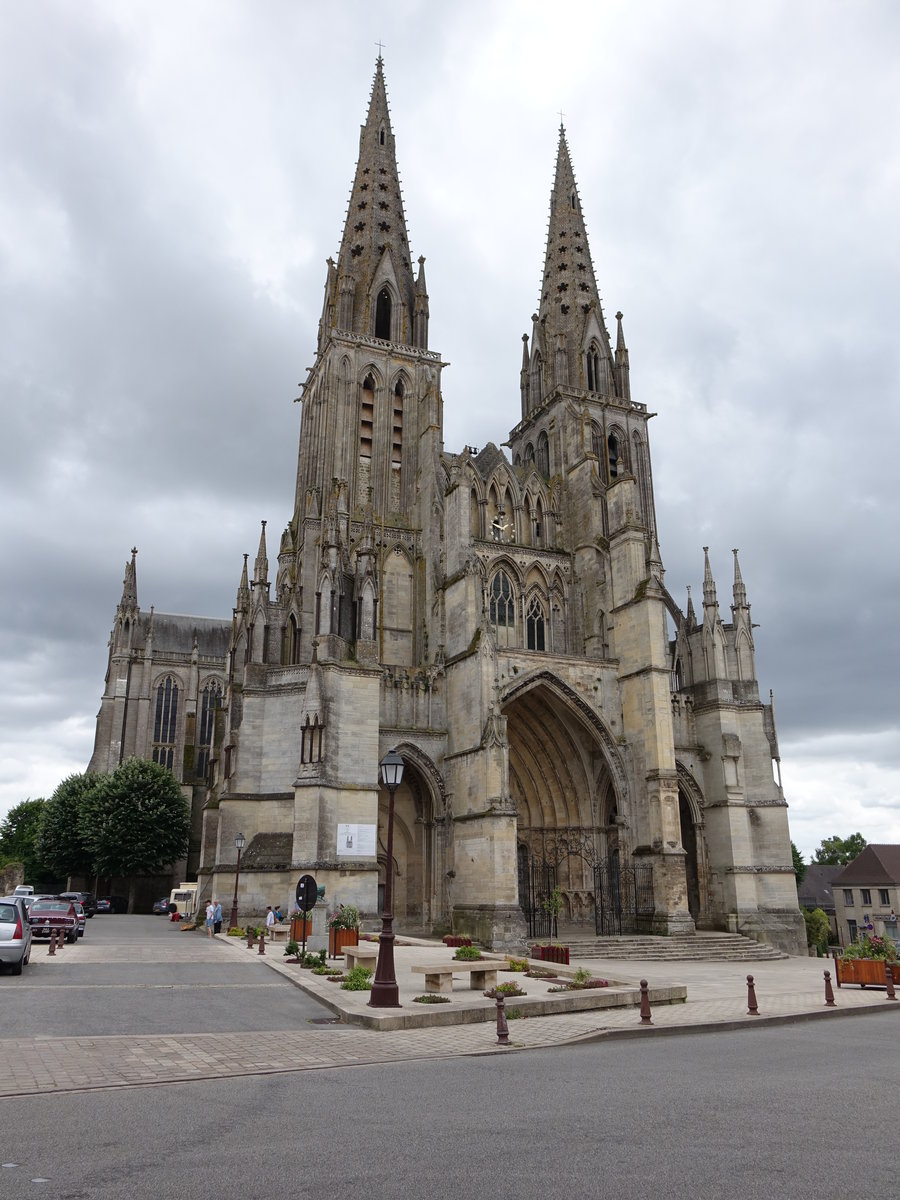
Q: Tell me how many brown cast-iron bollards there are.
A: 9